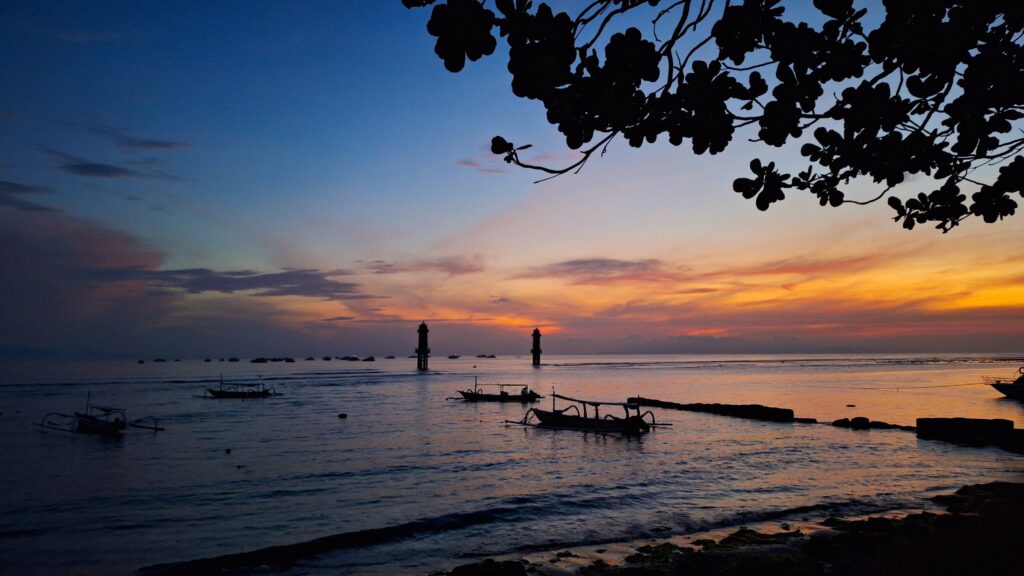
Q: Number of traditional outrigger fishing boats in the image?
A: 4